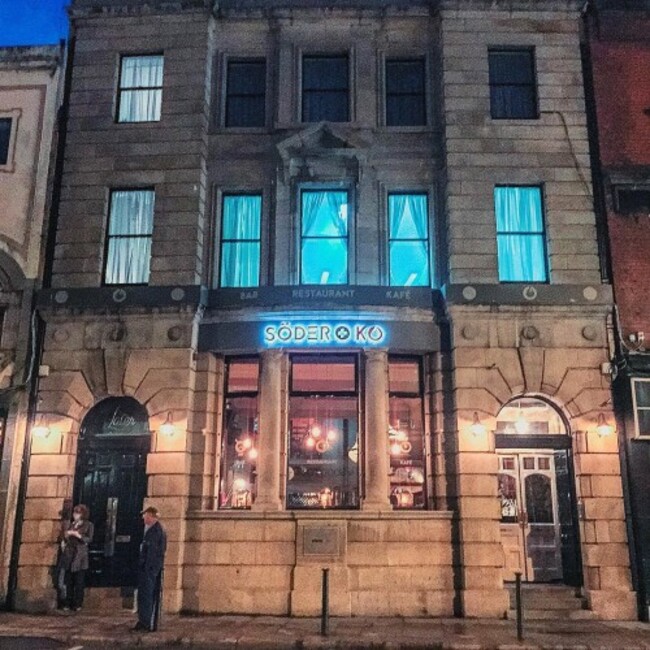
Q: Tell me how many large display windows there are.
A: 3